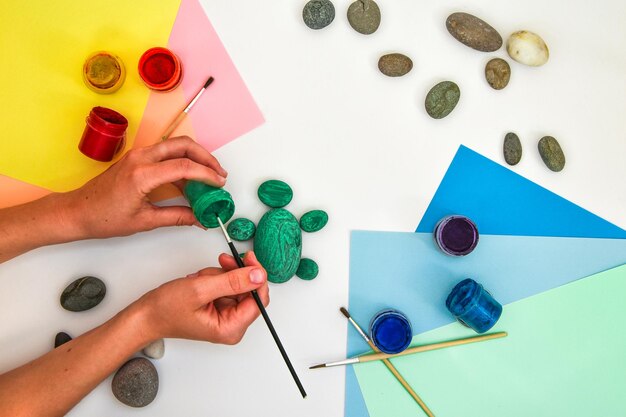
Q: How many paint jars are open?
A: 7